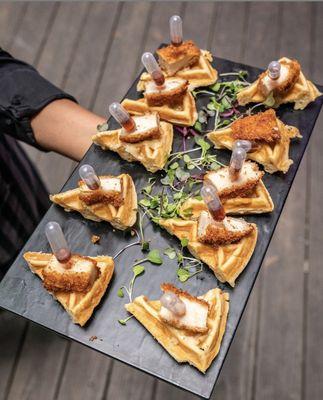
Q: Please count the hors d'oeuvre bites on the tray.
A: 10